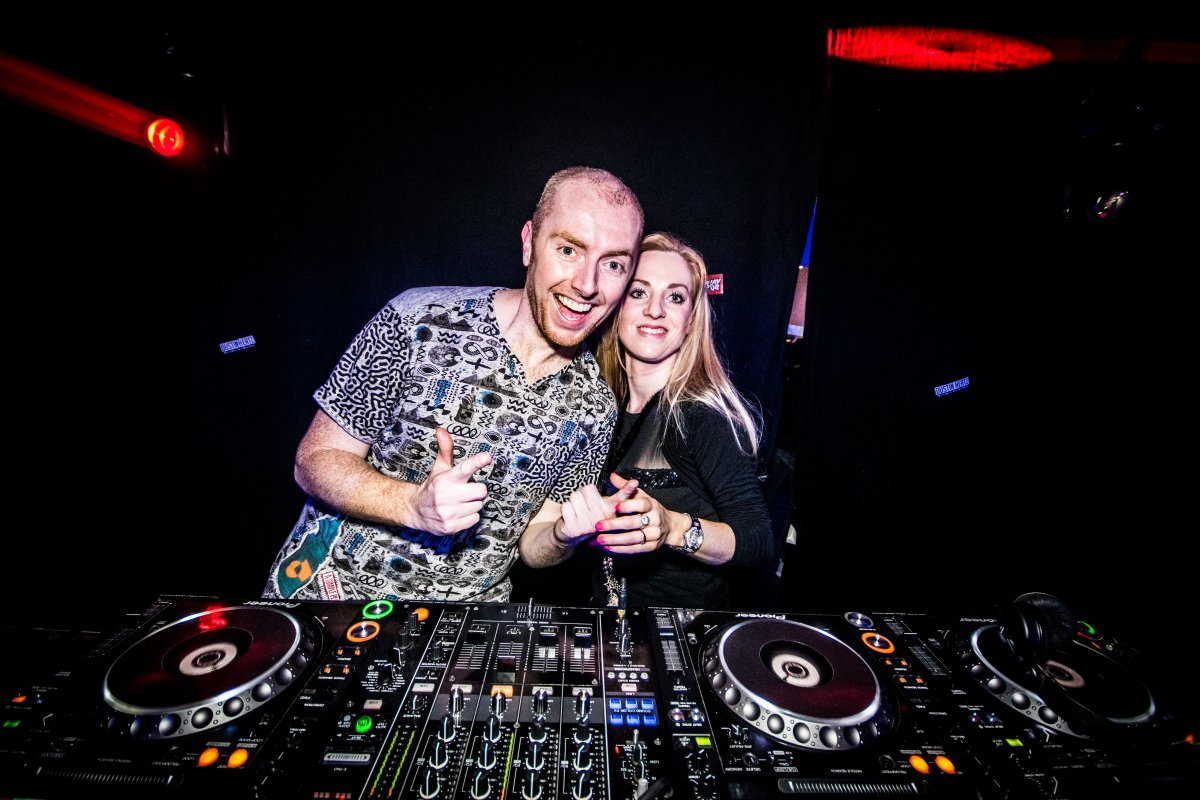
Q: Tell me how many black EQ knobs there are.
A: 12